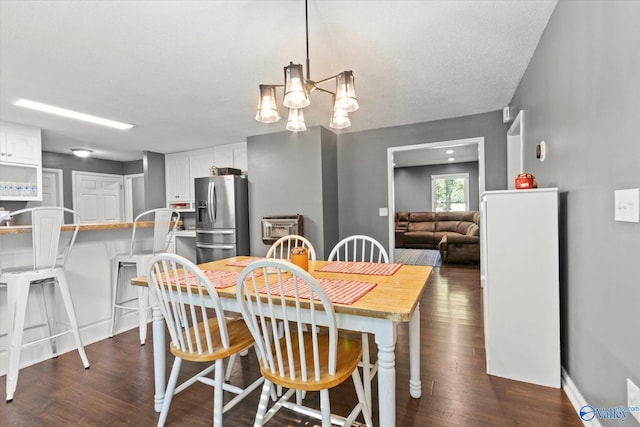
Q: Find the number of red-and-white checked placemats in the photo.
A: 4